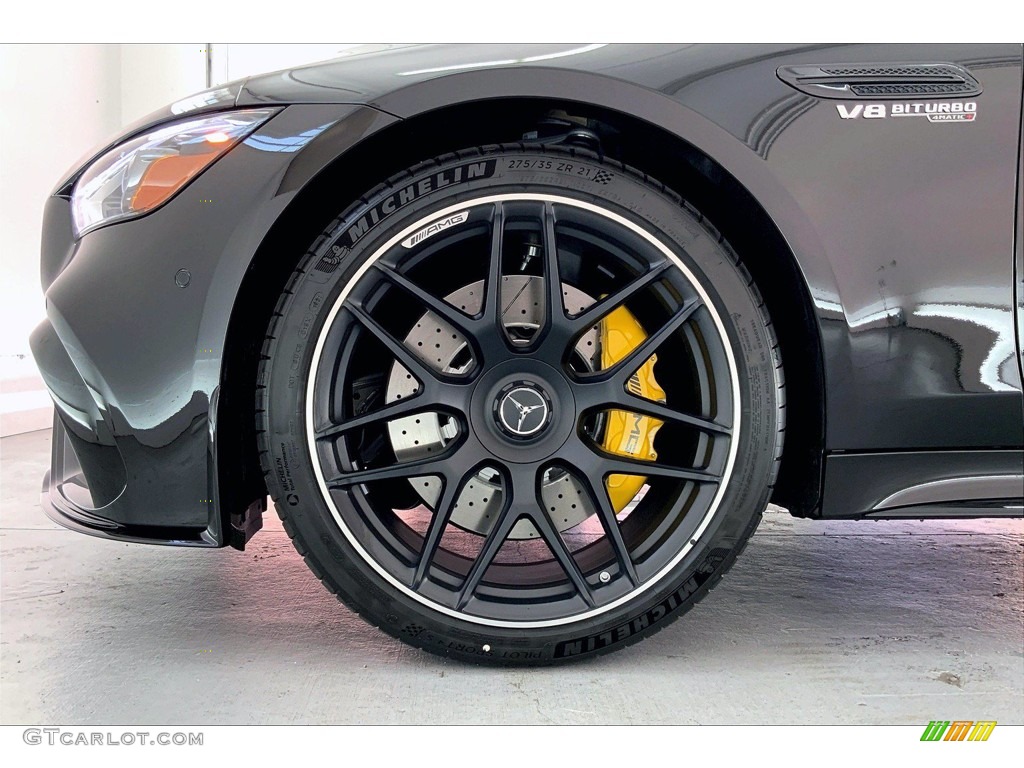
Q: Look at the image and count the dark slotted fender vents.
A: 1